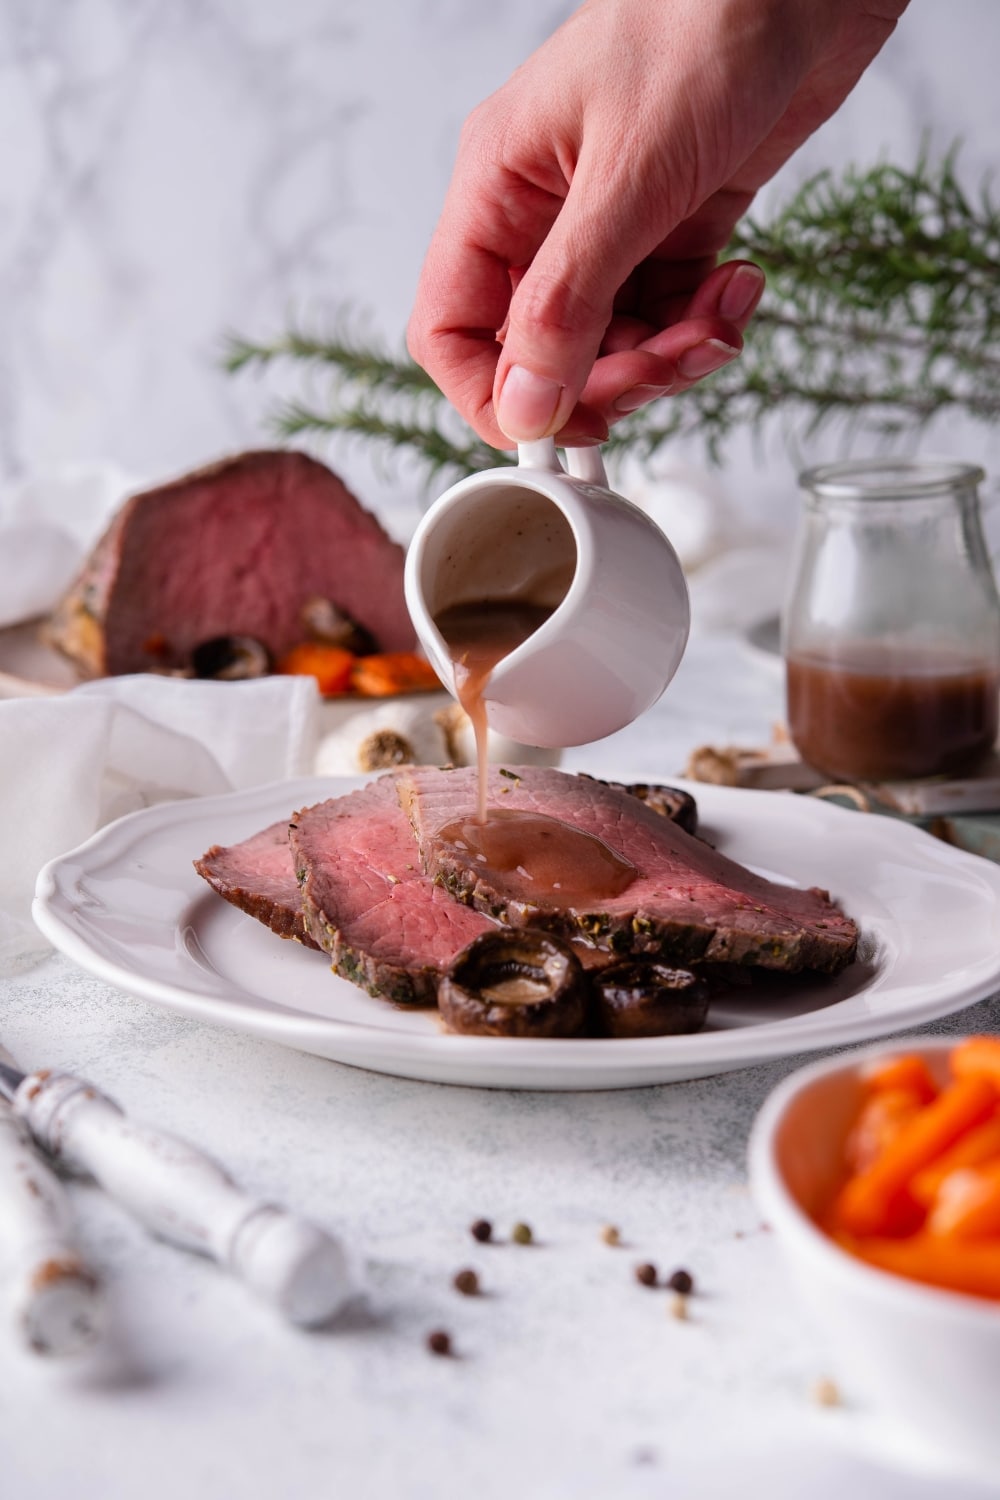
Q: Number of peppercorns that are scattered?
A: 9